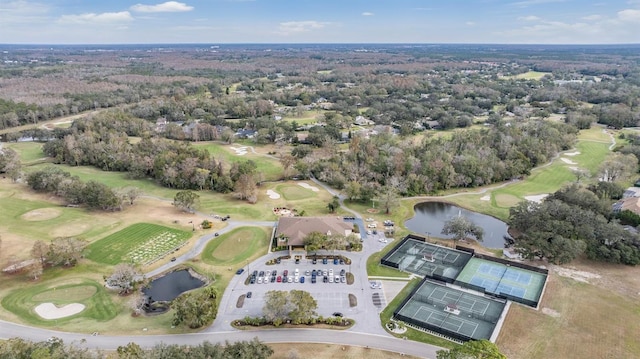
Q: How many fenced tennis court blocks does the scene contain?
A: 3